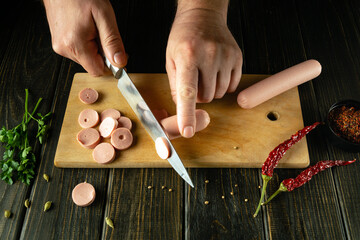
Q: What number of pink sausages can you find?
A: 2